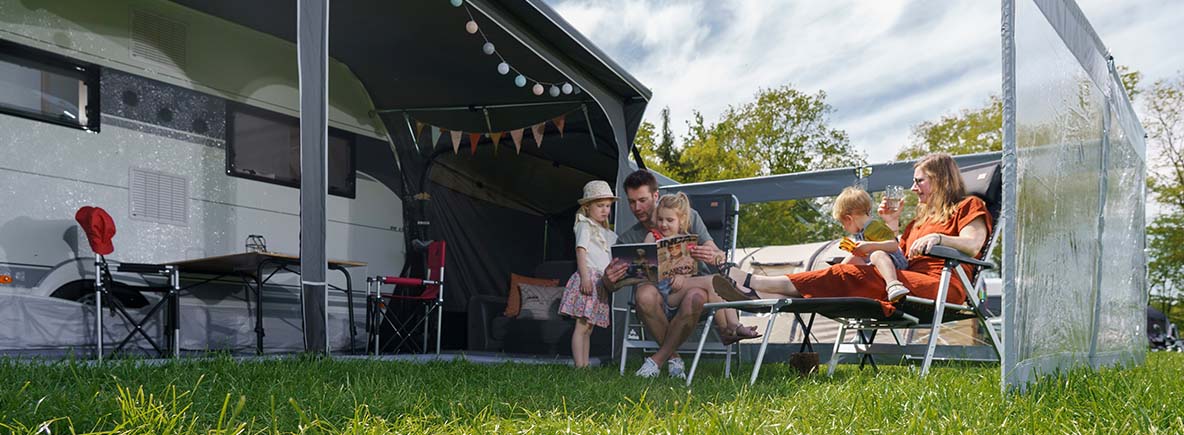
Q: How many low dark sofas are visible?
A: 1